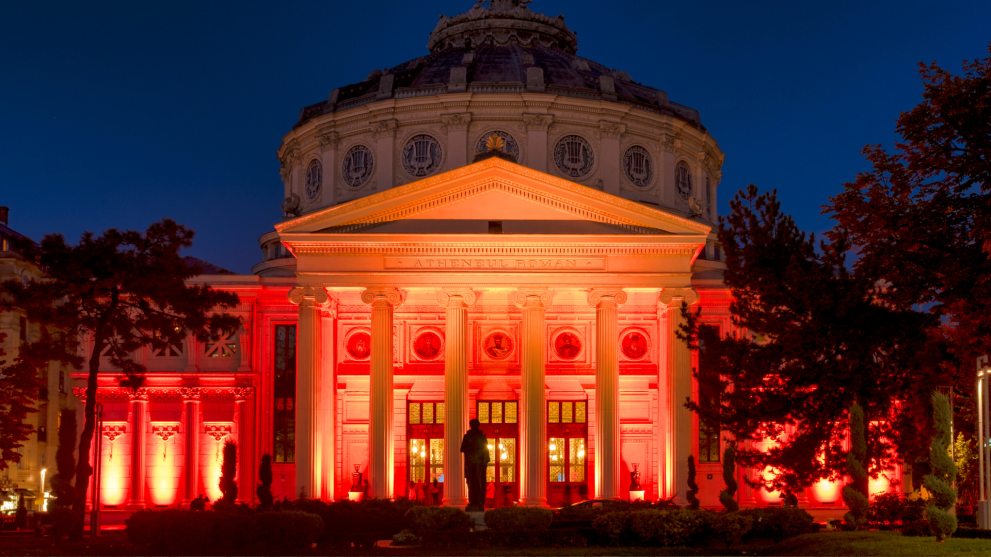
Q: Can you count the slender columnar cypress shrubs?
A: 7